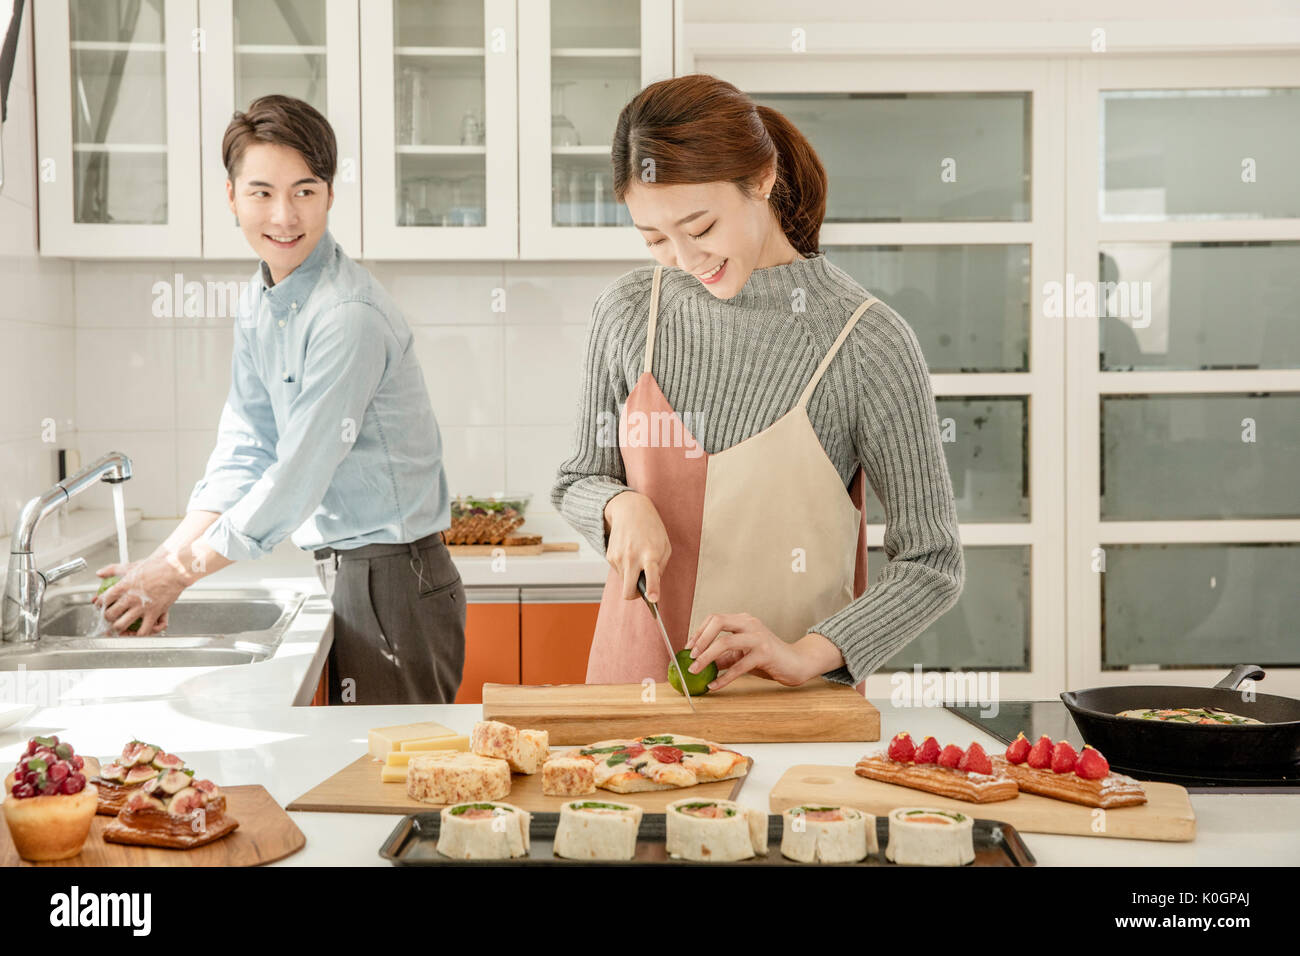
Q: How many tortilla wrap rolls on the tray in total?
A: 5